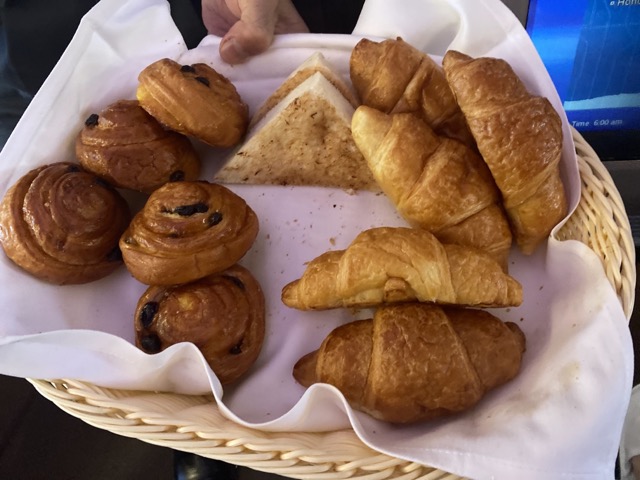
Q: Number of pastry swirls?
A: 5